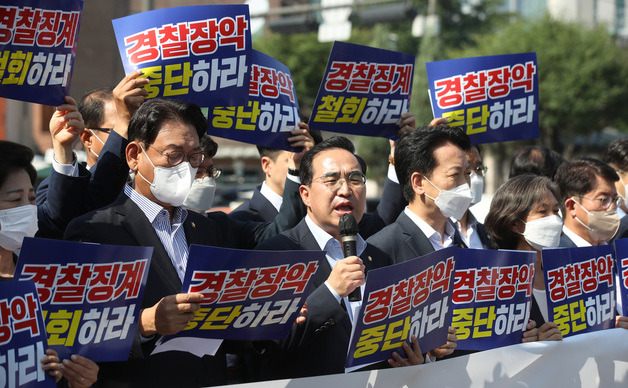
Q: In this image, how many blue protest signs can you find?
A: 12